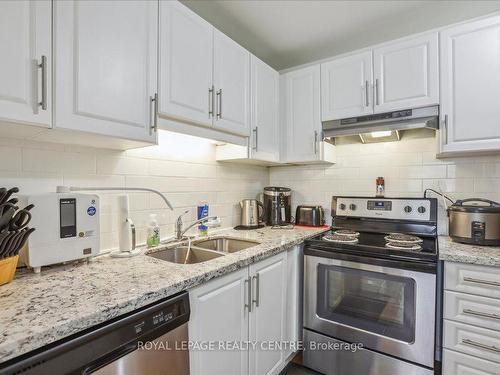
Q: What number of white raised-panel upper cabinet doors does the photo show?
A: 9